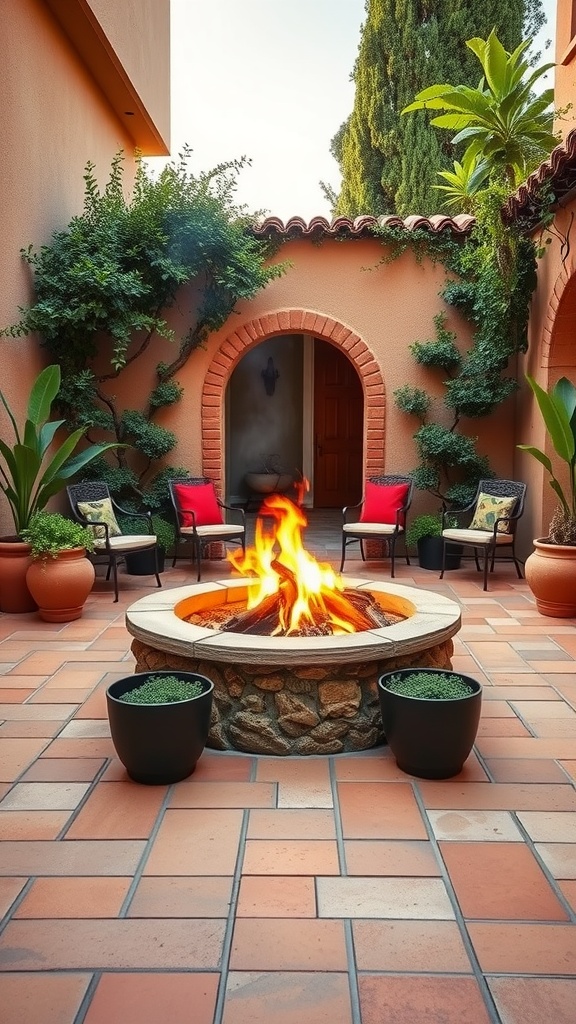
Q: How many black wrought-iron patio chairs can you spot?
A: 4